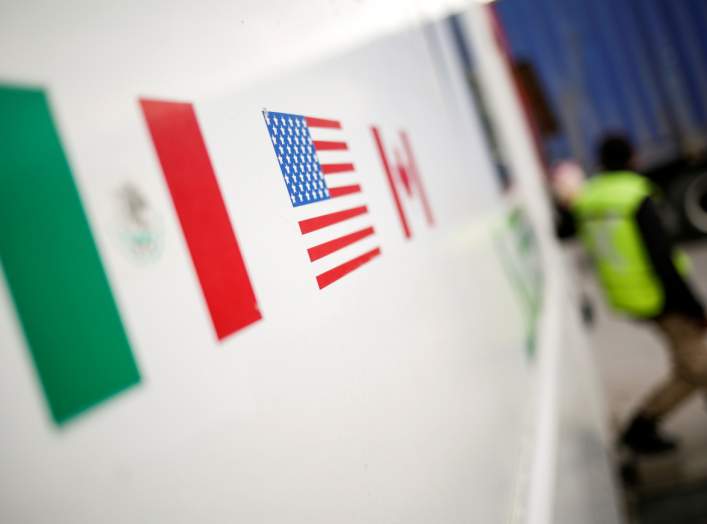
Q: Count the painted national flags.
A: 3